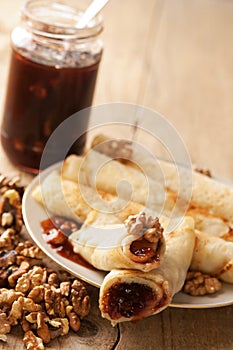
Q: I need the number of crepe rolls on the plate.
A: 5